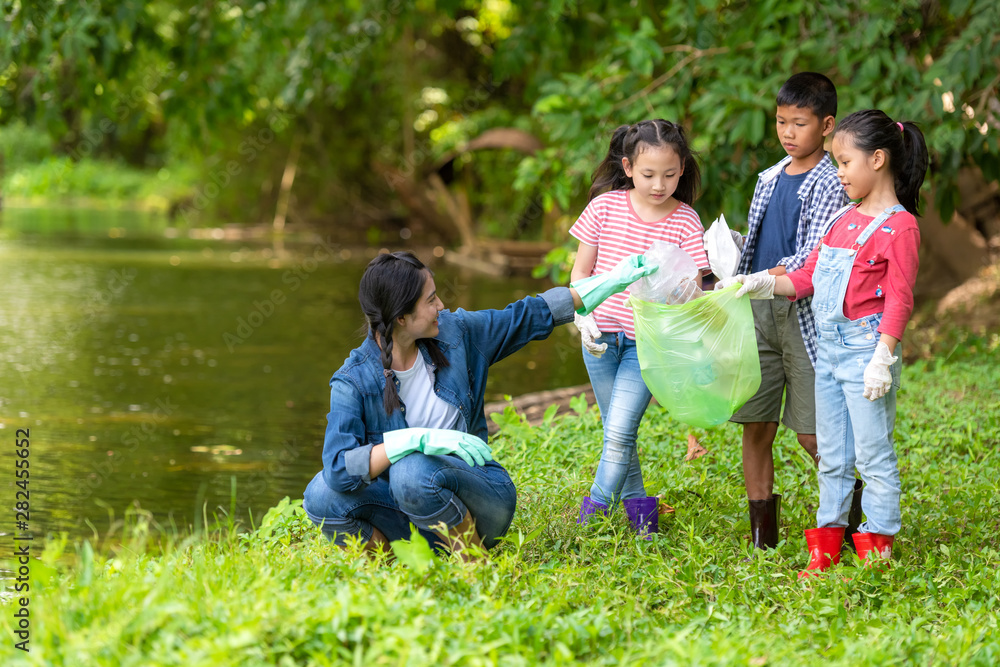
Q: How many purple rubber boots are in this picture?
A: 2